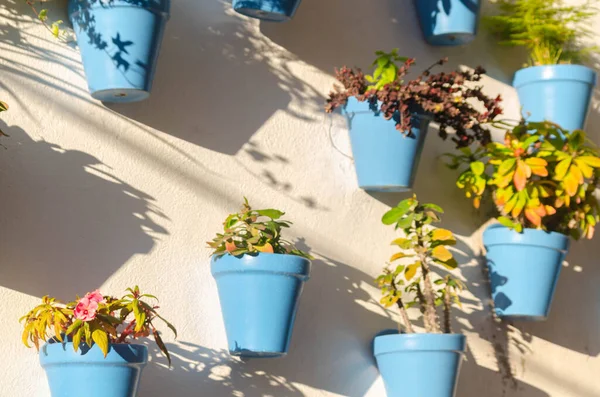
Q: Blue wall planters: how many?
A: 9